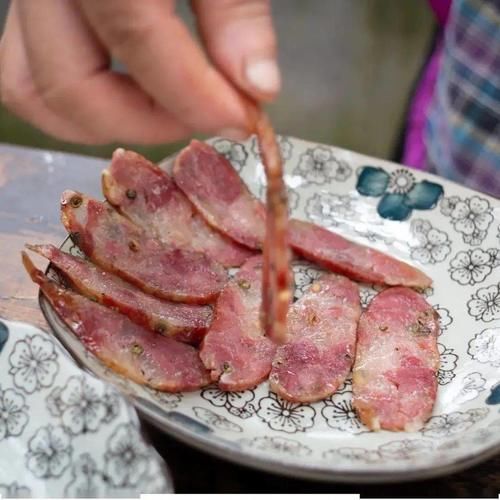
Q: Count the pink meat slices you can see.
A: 10